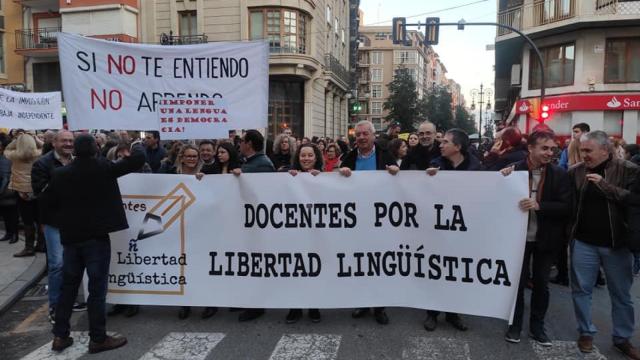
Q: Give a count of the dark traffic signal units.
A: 2